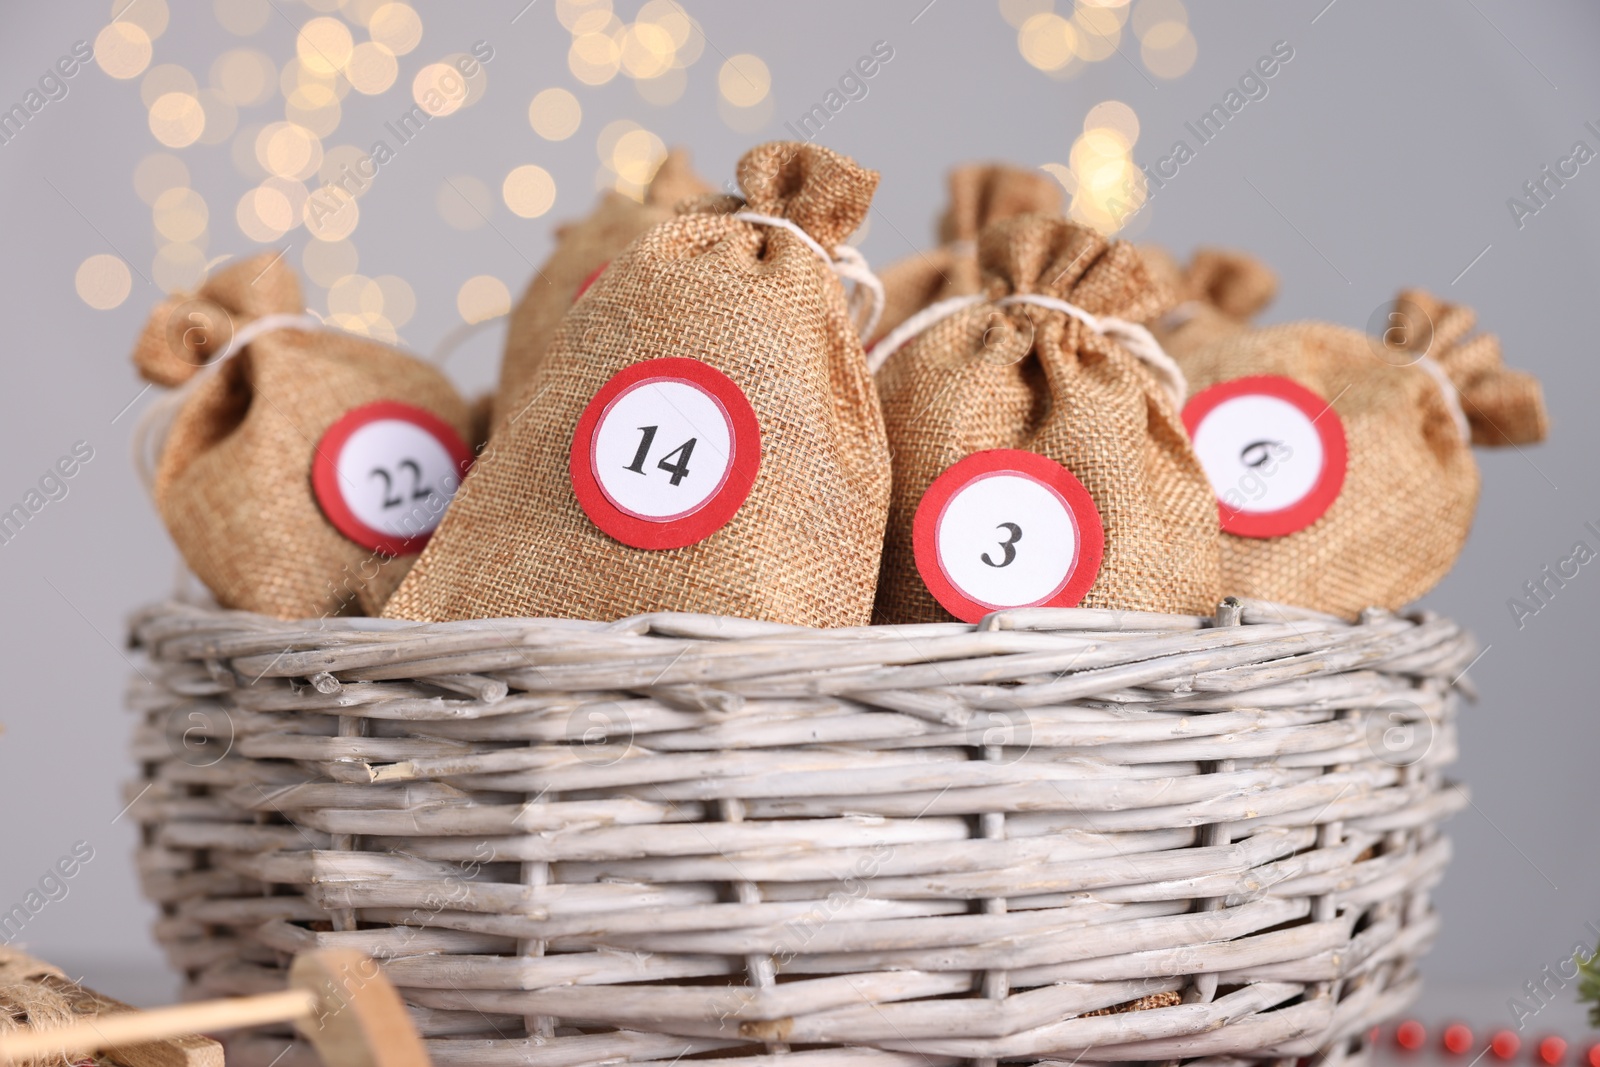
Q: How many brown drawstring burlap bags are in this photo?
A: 7